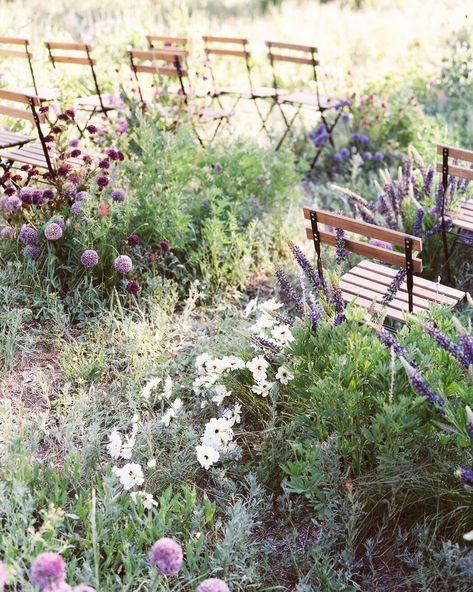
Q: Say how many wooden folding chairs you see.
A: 9